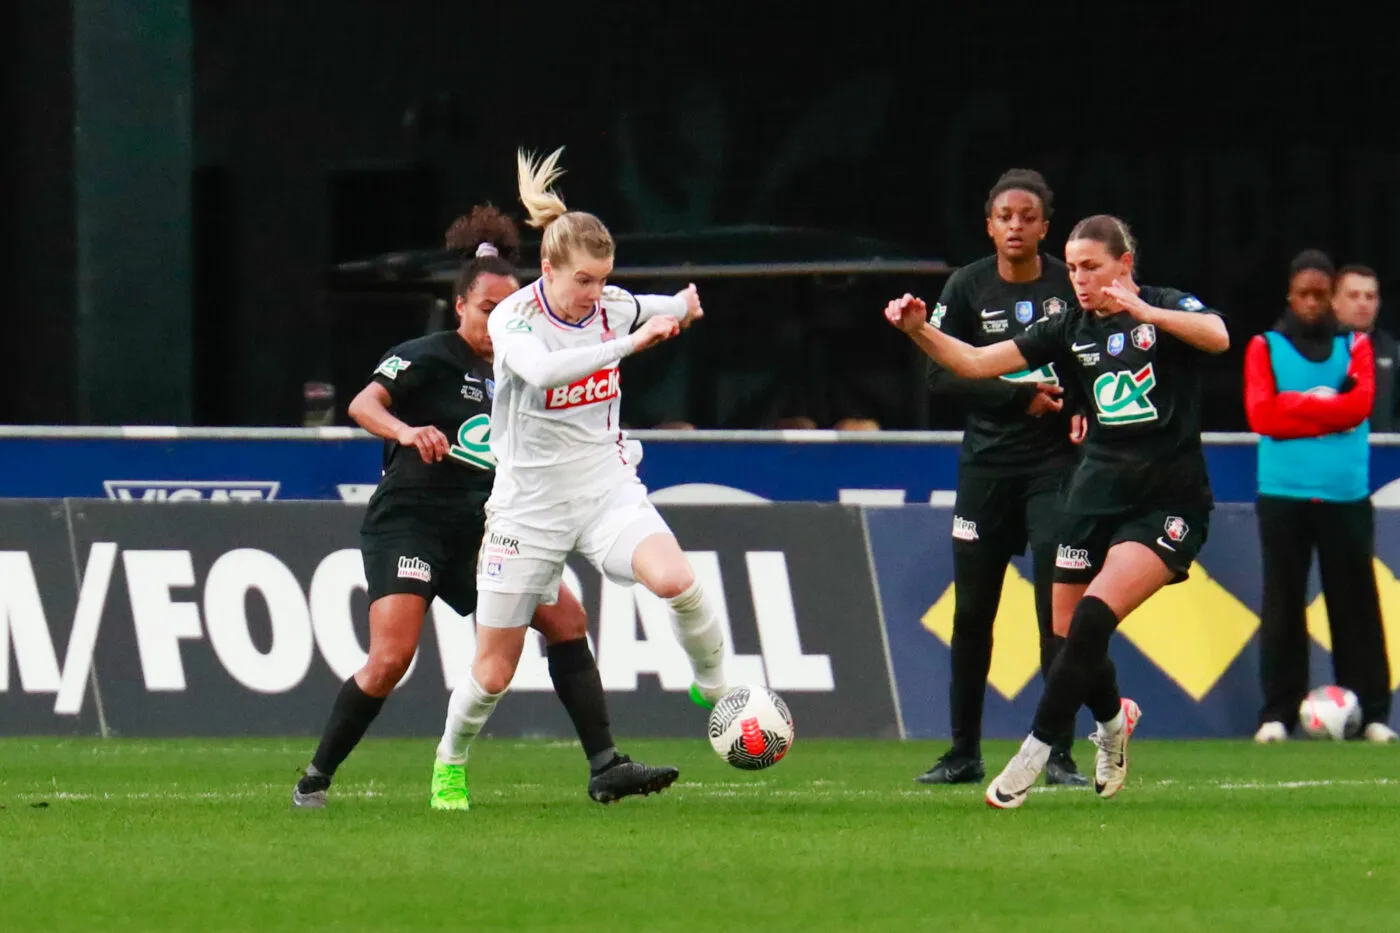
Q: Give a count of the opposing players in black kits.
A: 3